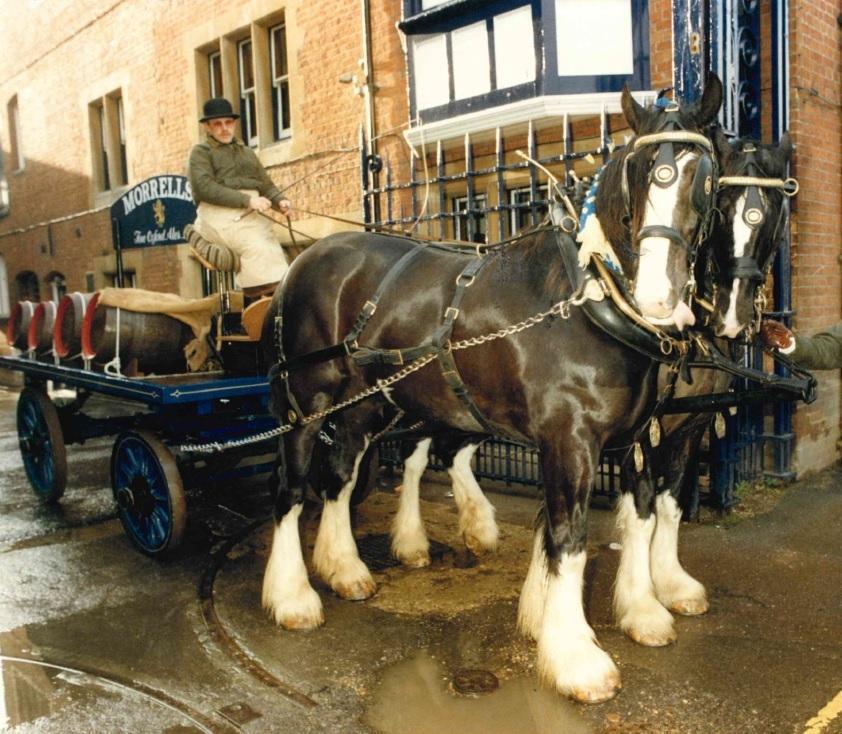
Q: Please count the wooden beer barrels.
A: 4